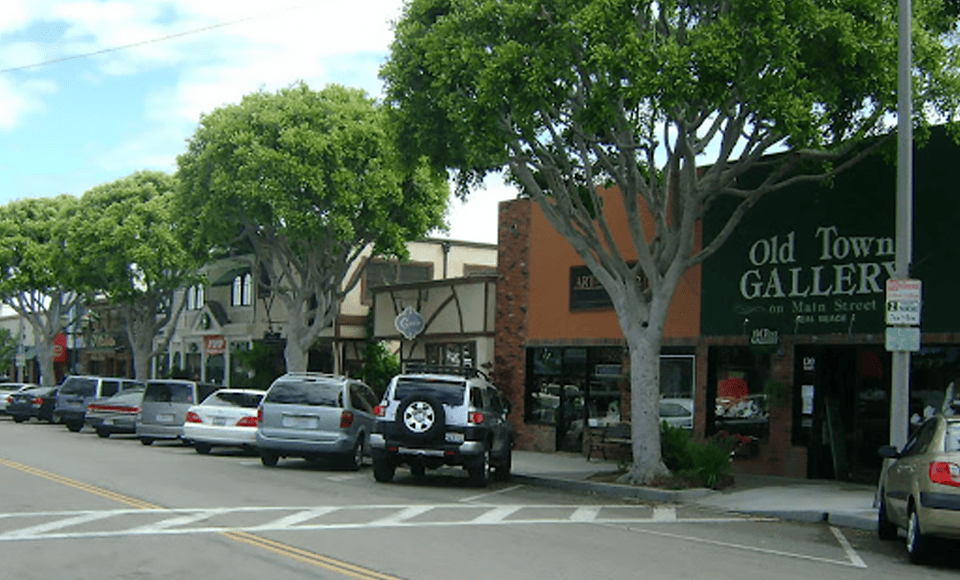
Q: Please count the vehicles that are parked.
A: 9